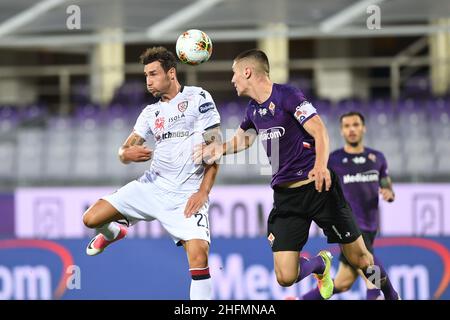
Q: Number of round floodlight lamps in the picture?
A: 0